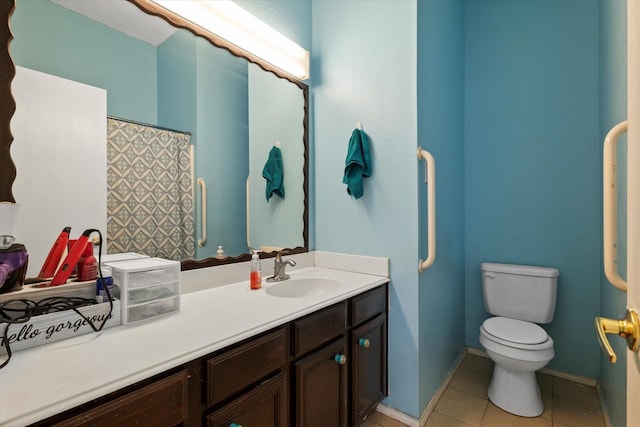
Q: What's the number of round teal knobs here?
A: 3